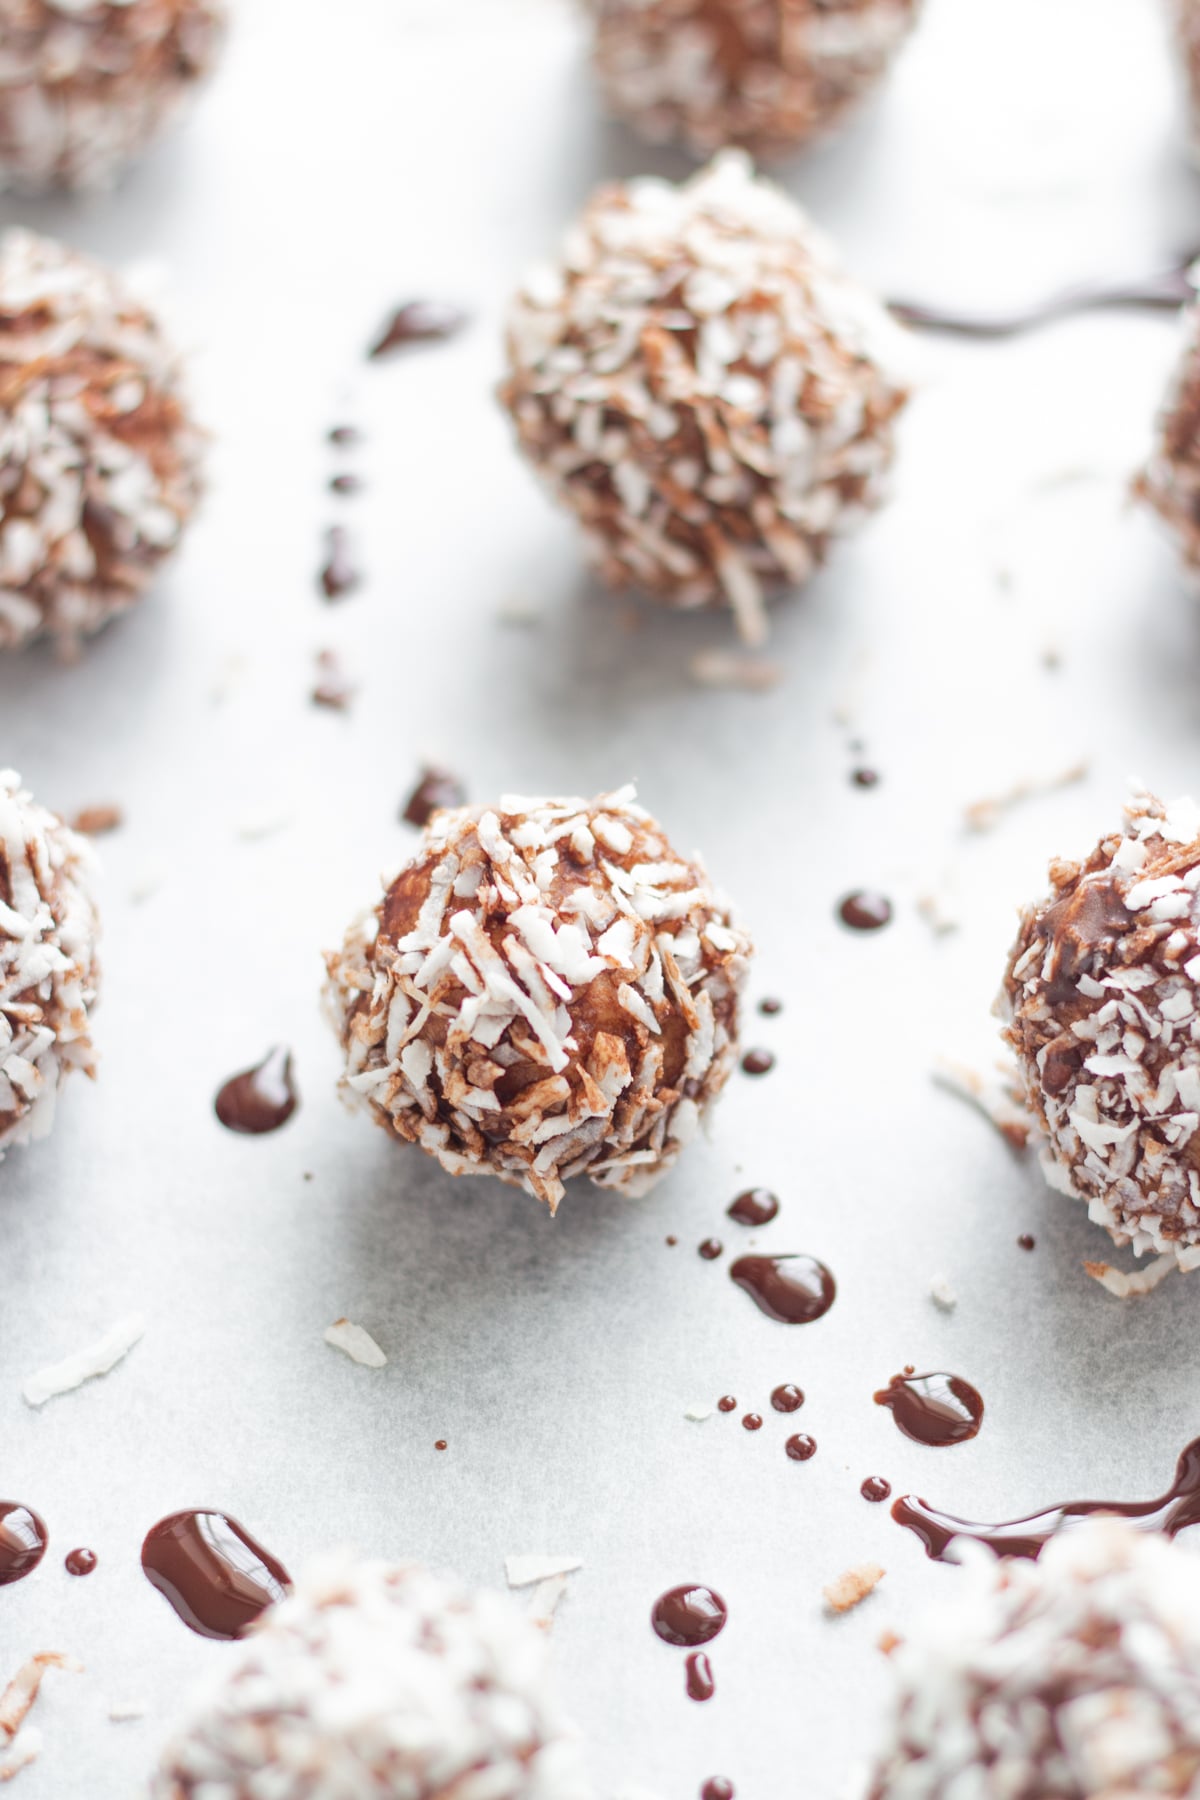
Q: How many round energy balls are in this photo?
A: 11